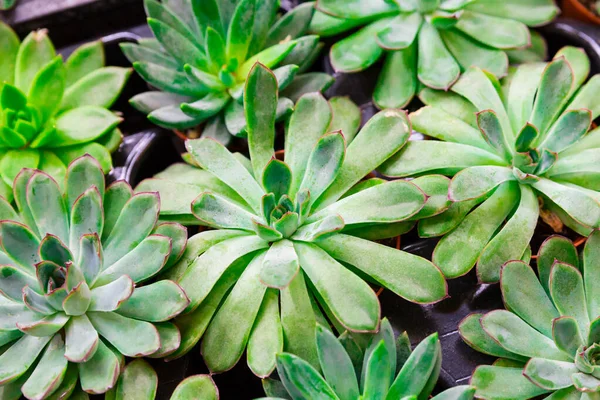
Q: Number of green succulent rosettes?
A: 8